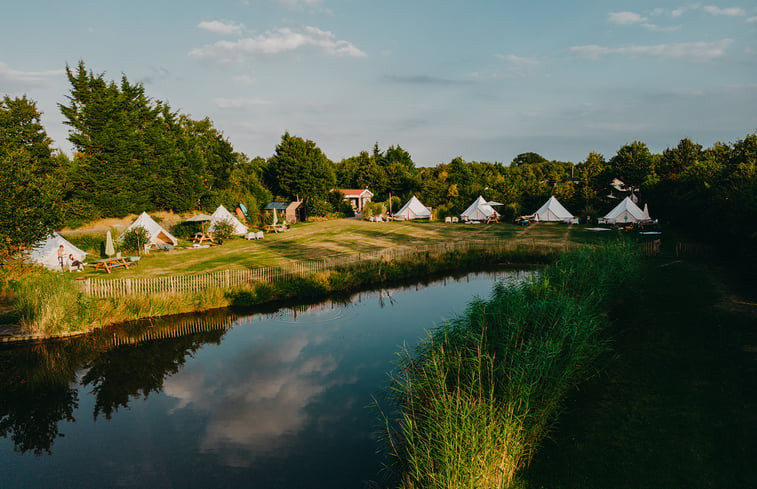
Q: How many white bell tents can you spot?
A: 7